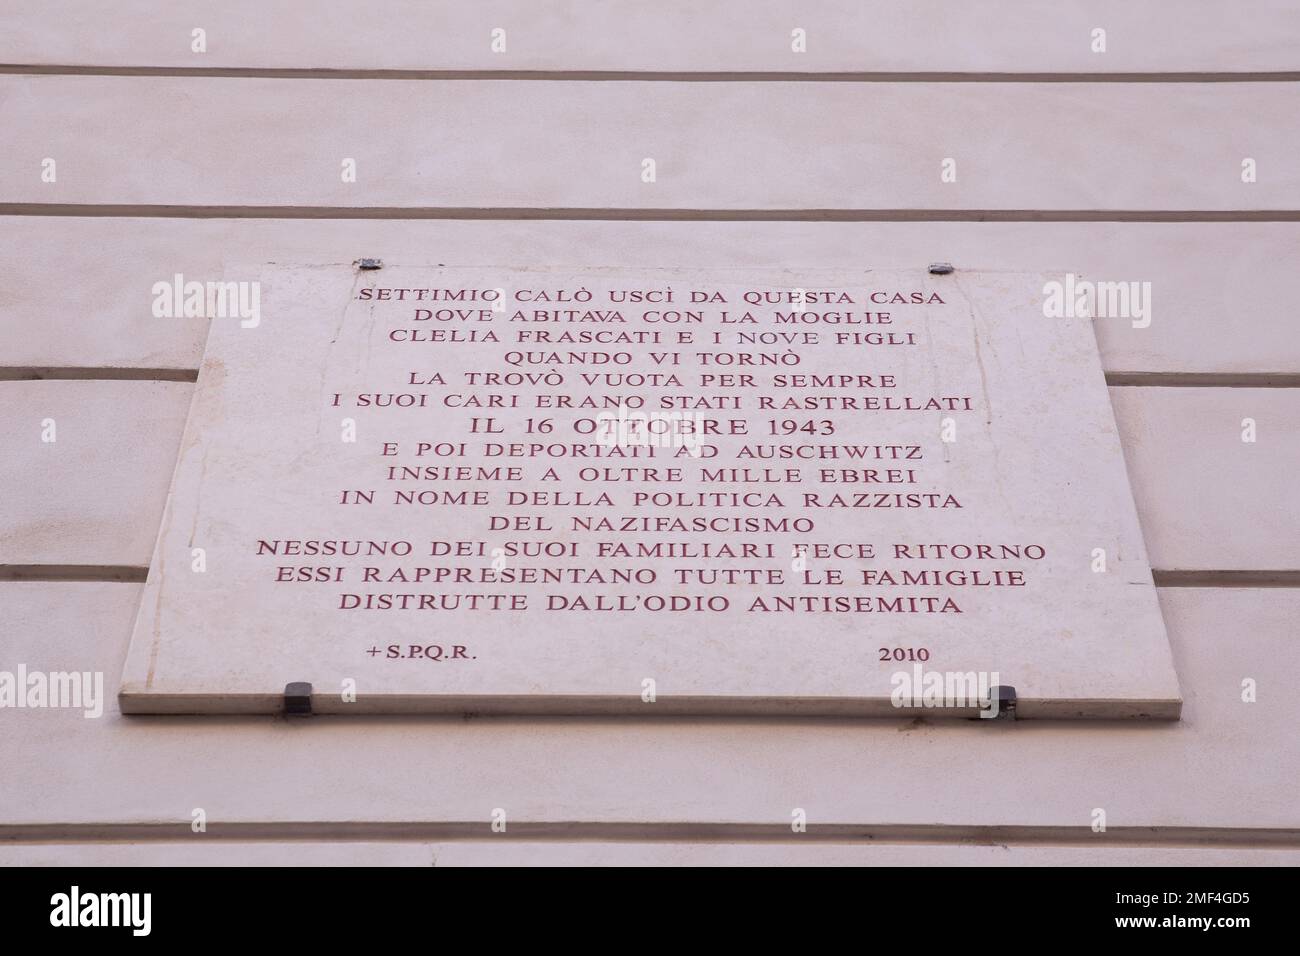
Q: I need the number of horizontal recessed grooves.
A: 5